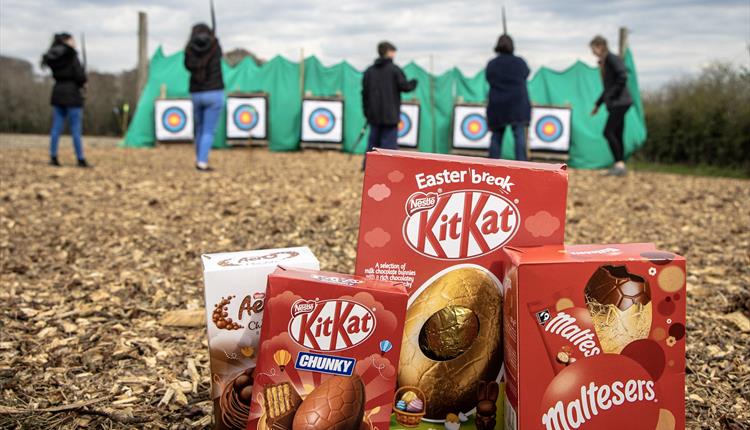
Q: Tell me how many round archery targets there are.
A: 6